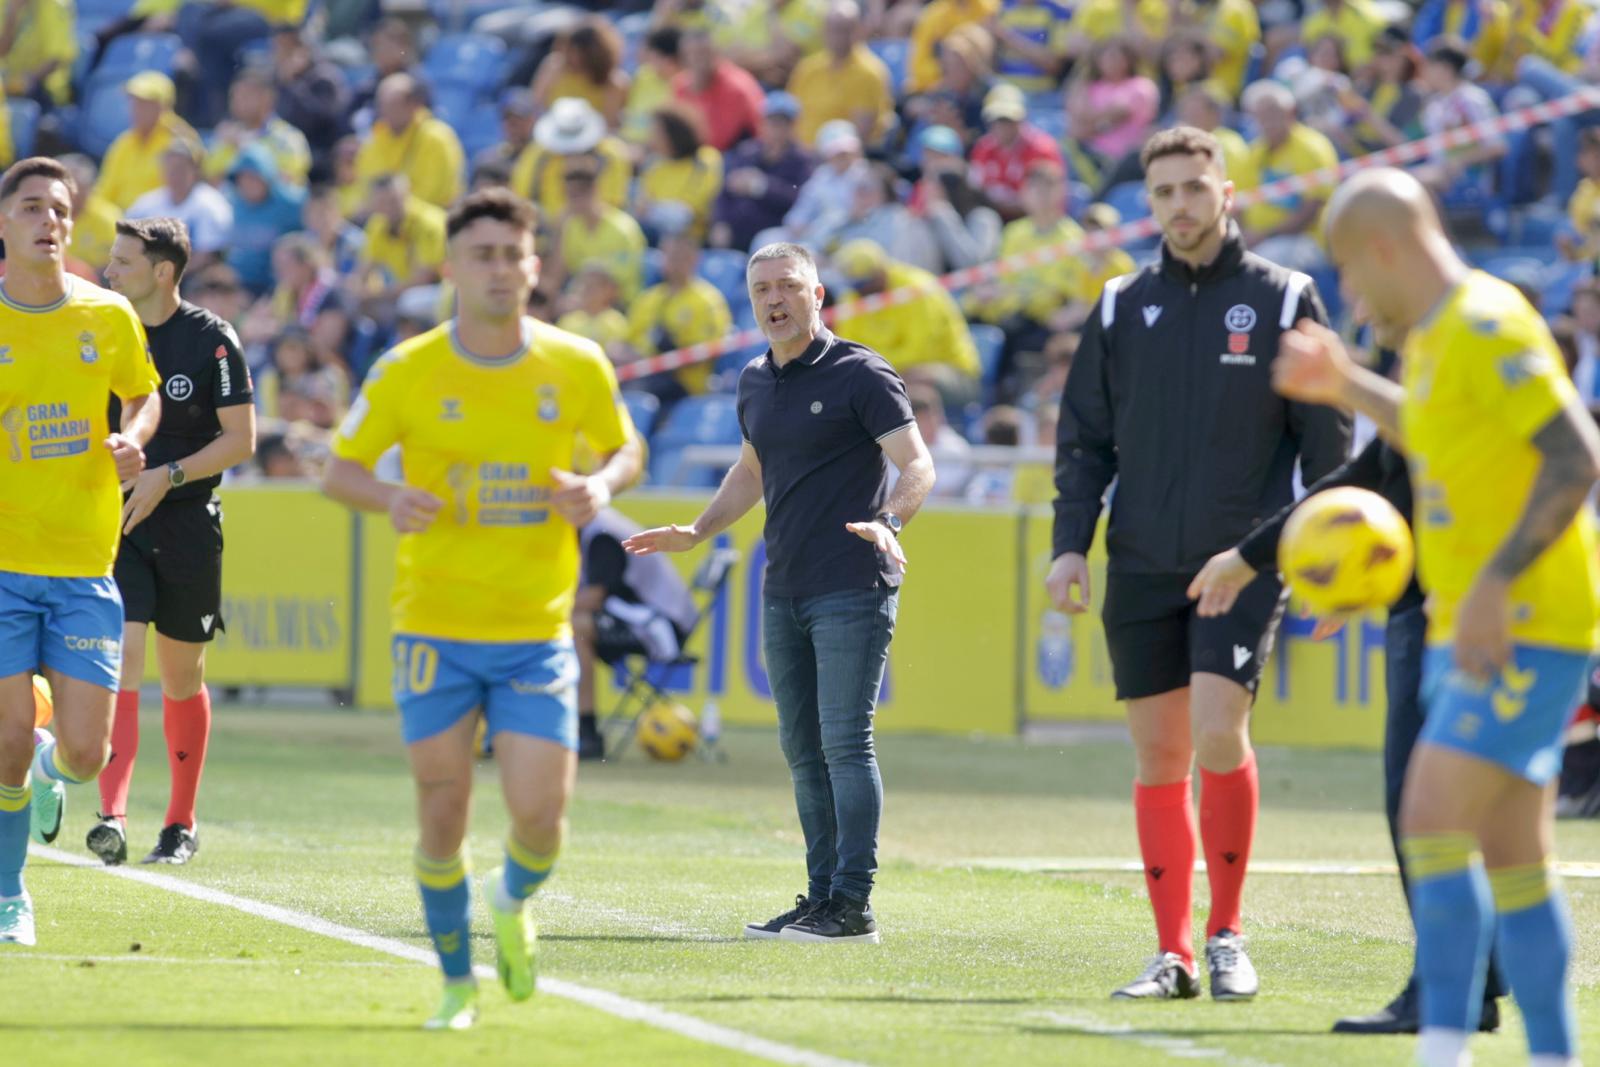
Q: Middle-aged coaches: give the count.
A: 1